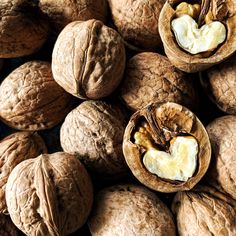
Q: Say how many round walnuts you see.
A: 13